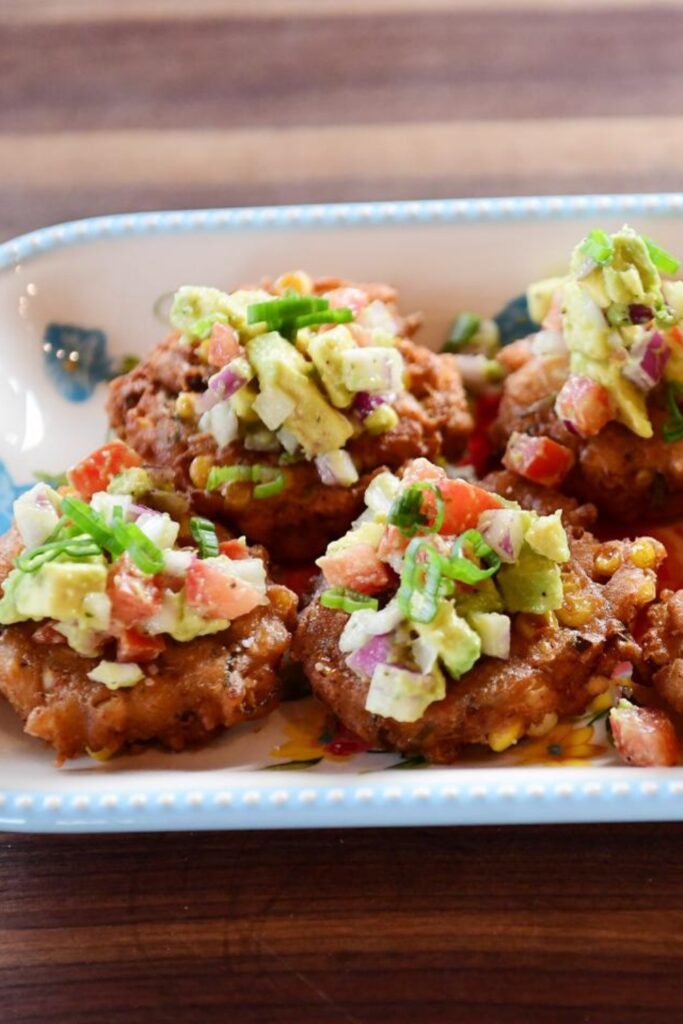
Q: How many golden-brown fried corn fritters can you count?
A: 5